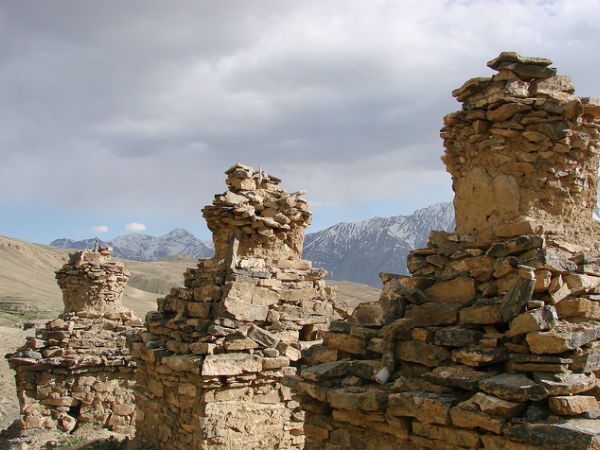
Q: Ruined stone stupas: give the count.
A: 3